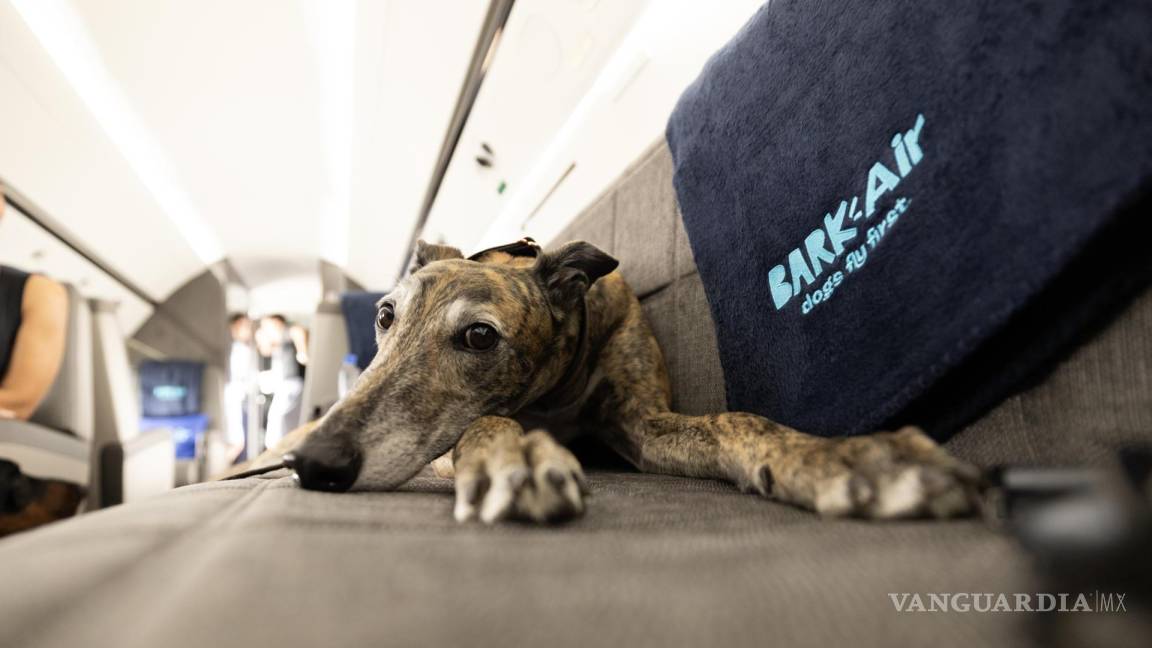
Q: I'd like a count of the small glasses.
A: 0